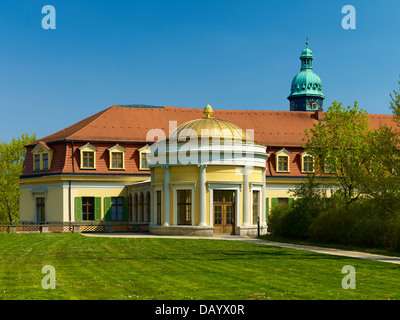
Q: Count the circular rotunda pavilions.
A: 1